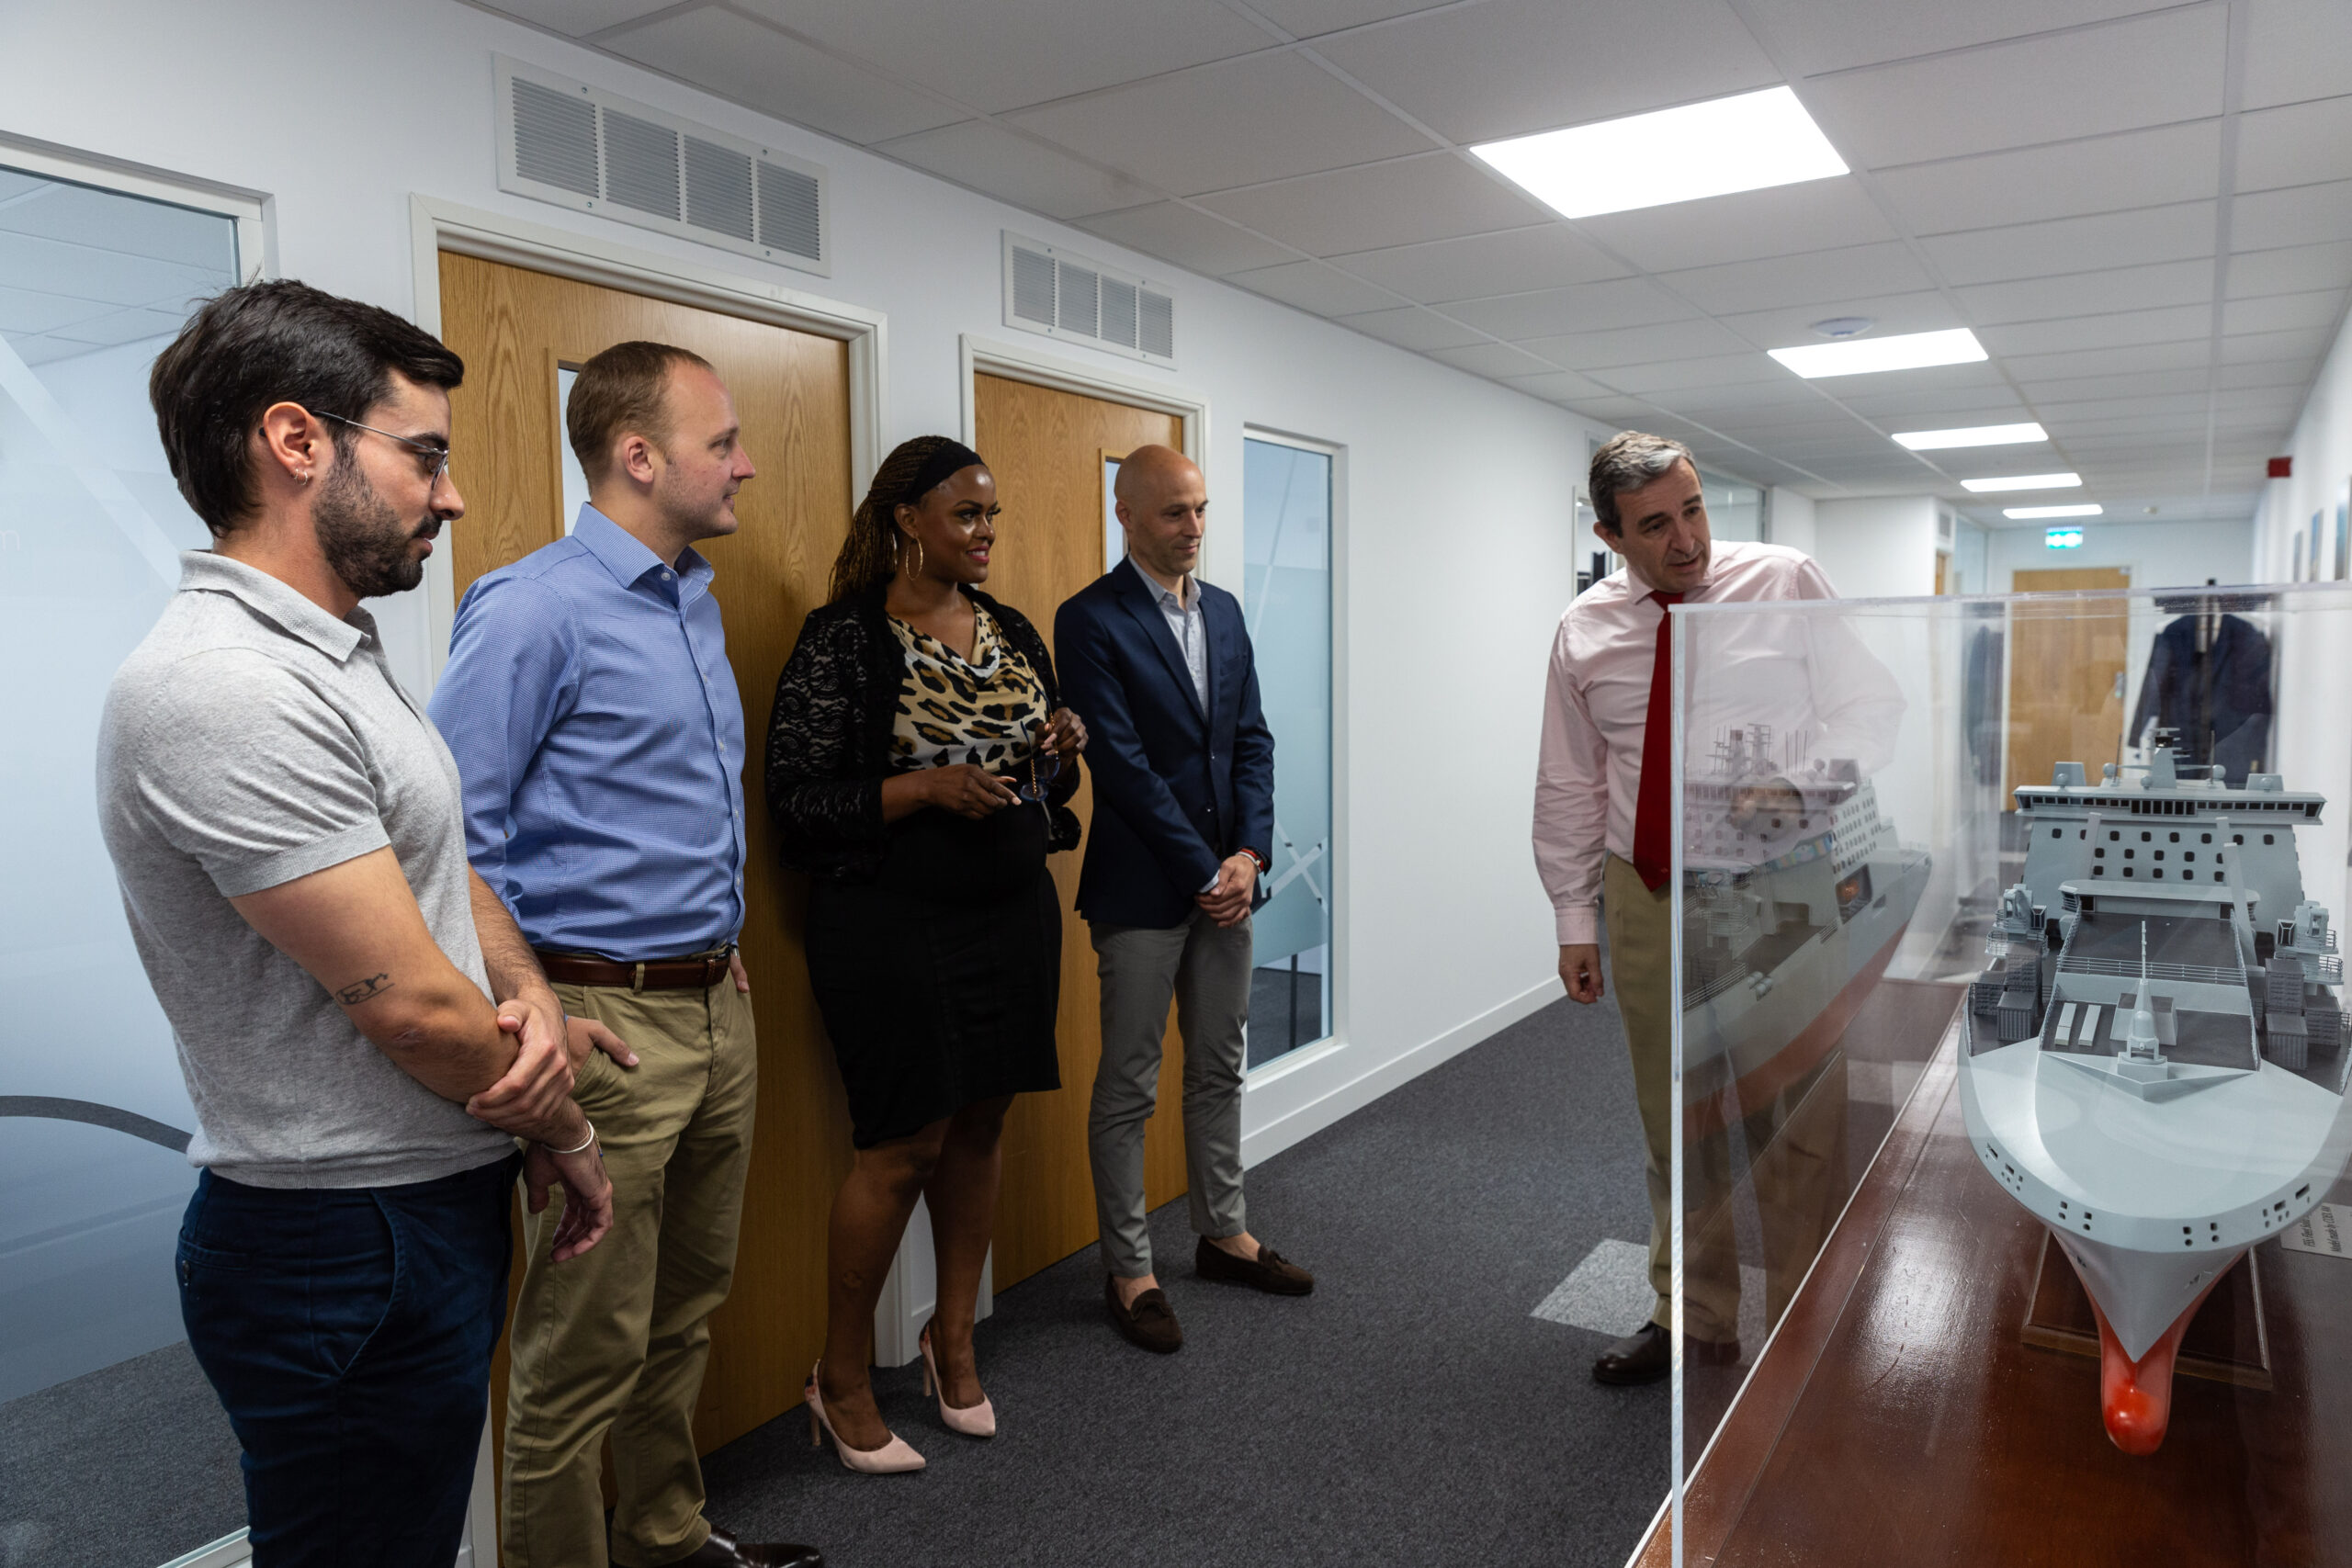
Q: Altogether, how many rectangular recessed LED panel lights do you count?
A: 5